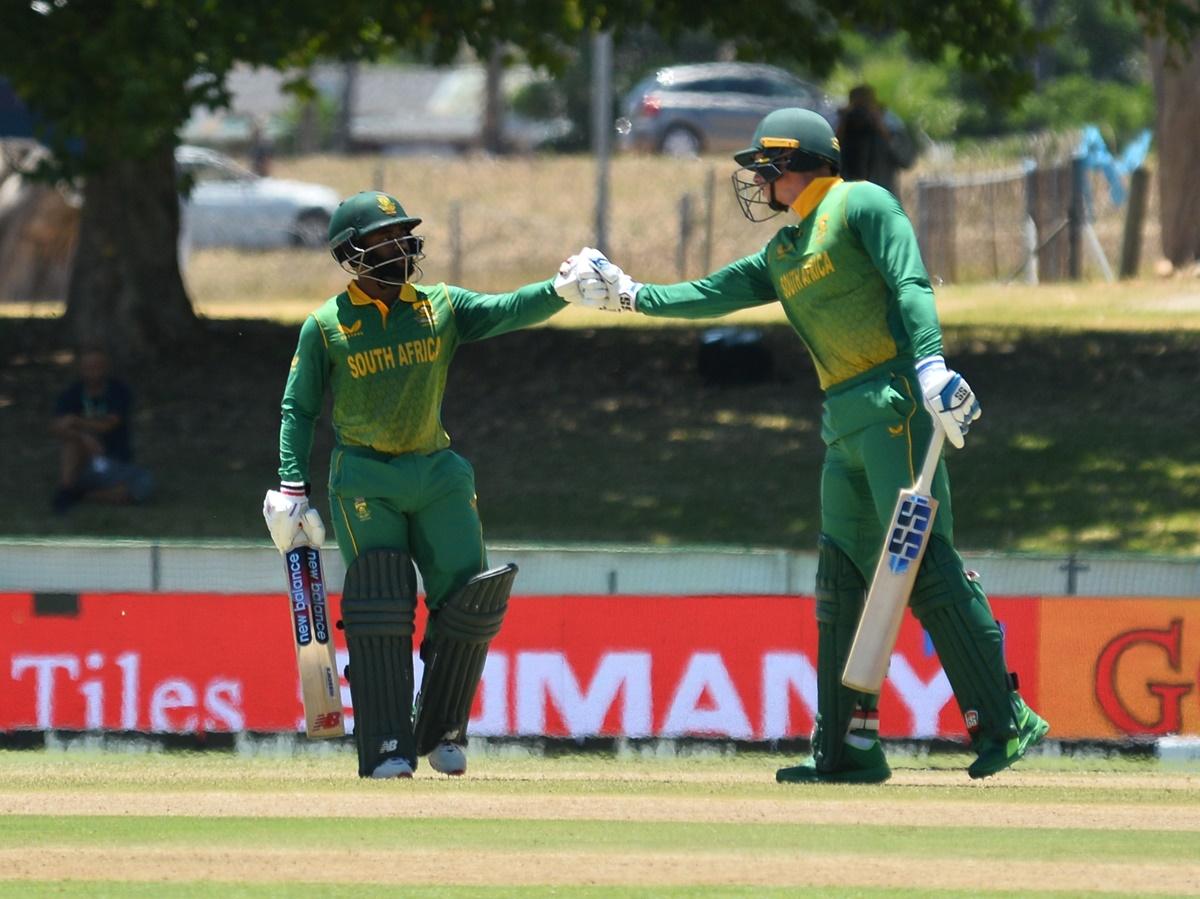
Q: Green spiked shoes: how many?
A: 2